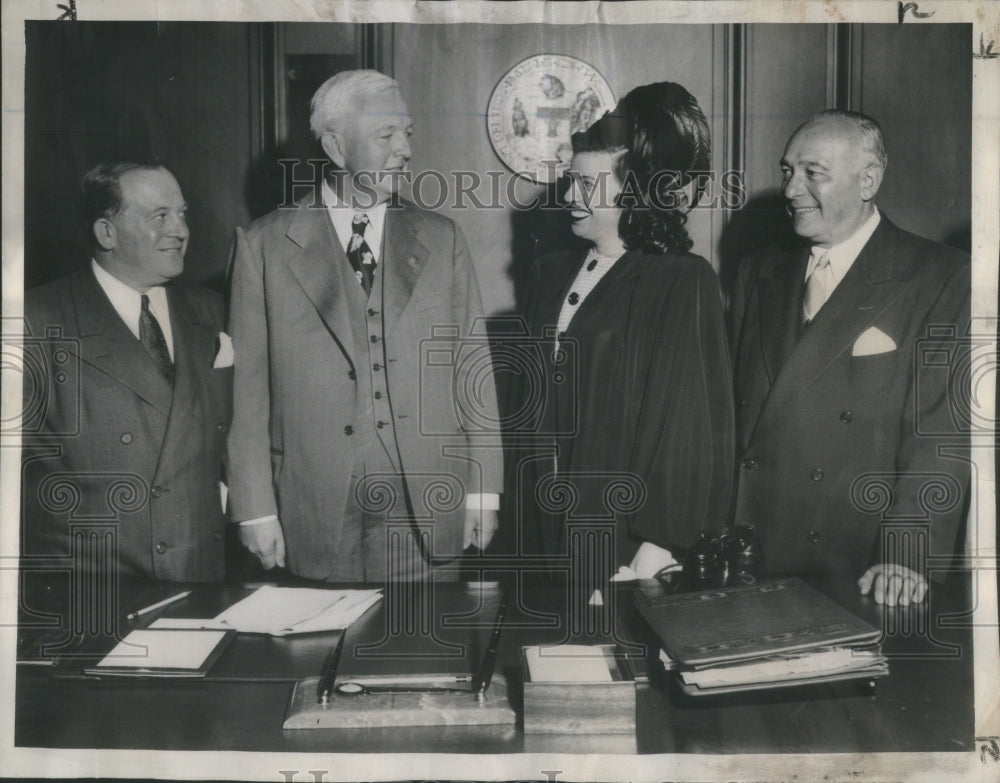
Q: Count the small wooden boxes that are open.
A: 1